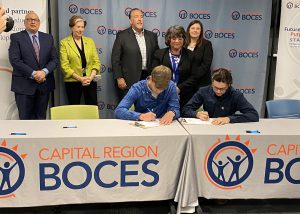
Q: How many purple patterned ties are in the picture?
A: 1